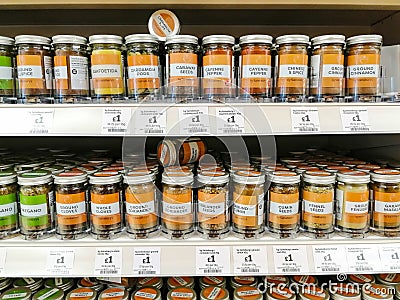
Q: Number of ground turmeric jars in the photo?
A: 0